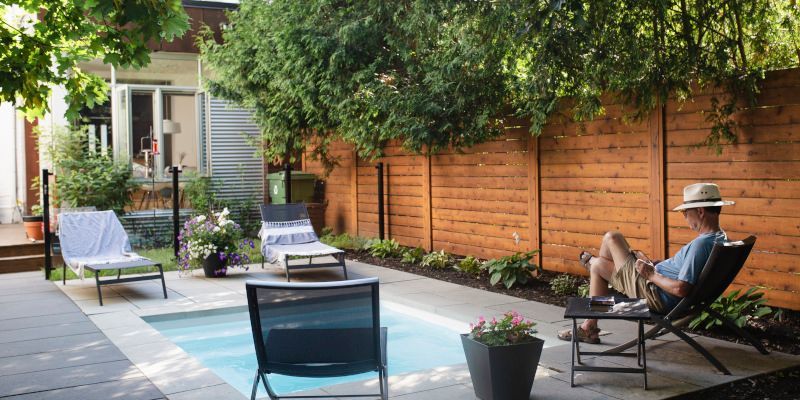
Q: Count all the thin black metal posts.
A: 4